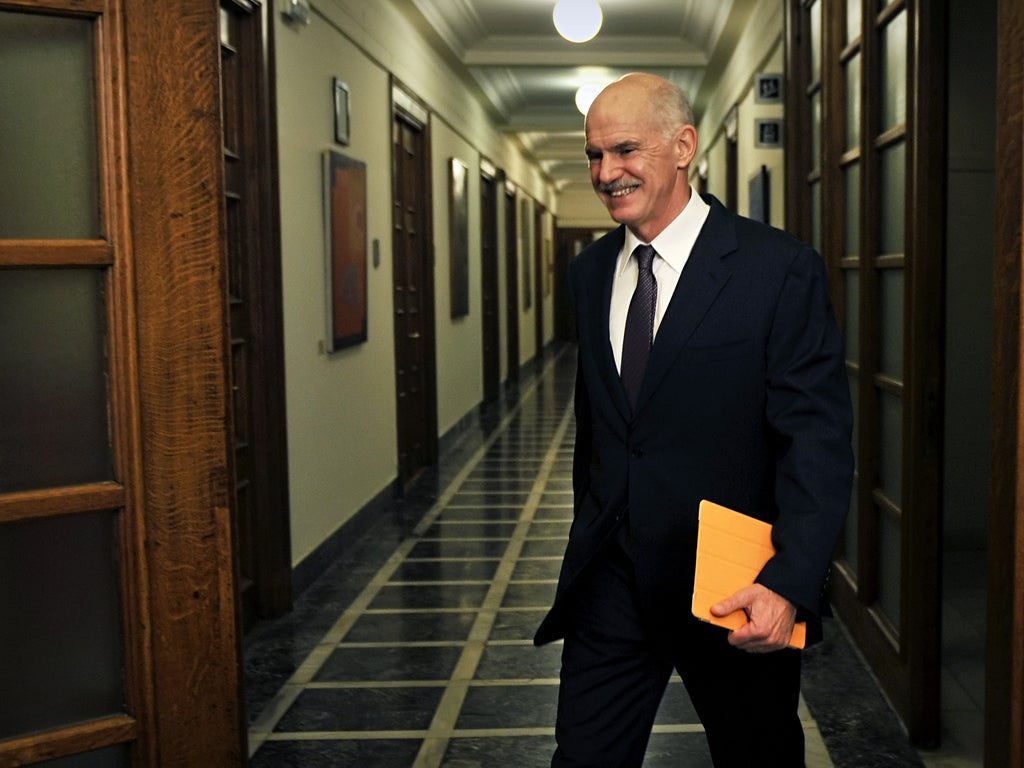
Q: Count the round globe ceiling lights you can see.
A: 2